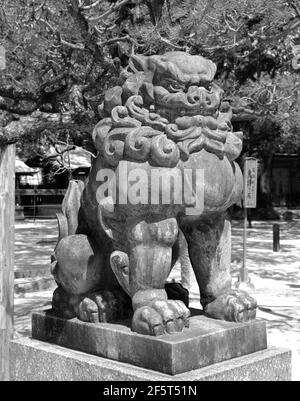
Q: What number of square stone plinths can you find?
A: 2